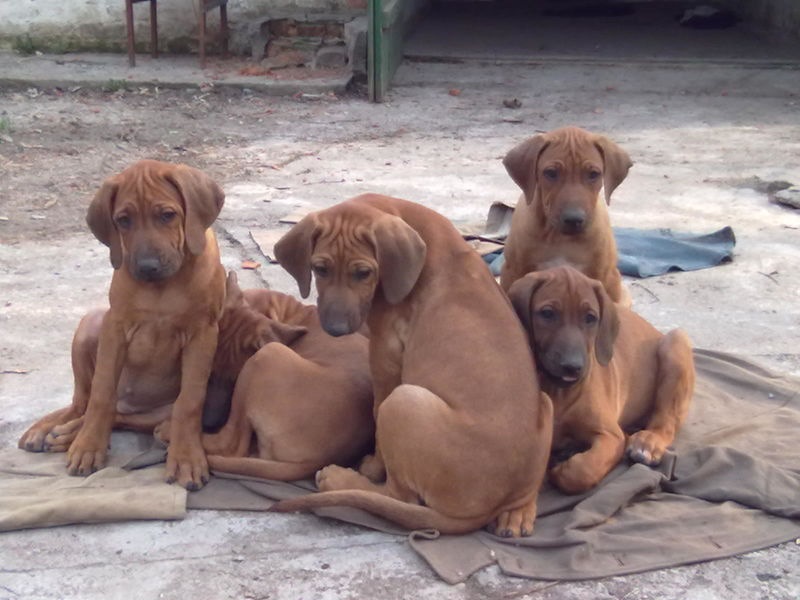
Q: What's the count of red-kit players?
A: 0